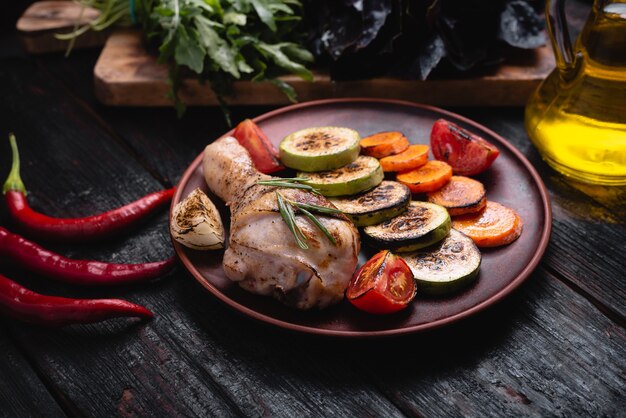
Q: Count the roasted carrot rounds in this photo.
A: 5